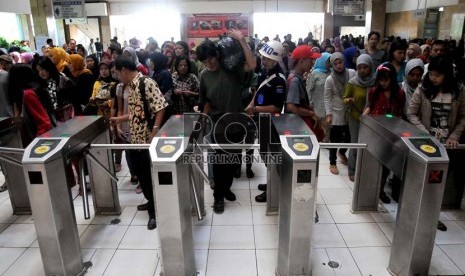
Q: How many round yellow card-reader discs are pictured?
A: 4